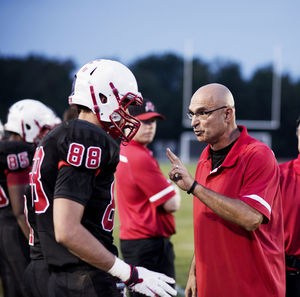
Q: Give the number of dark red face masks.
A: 2